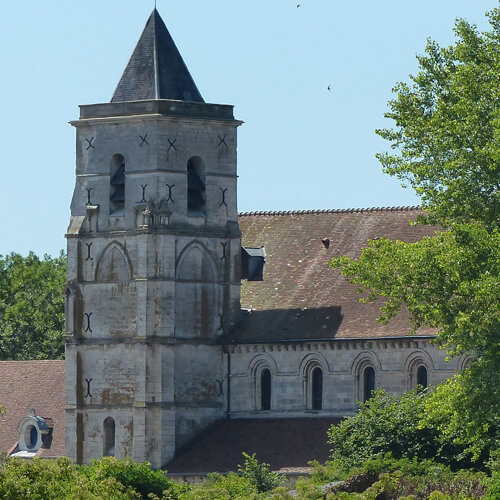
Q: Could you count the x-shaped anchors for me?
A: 14